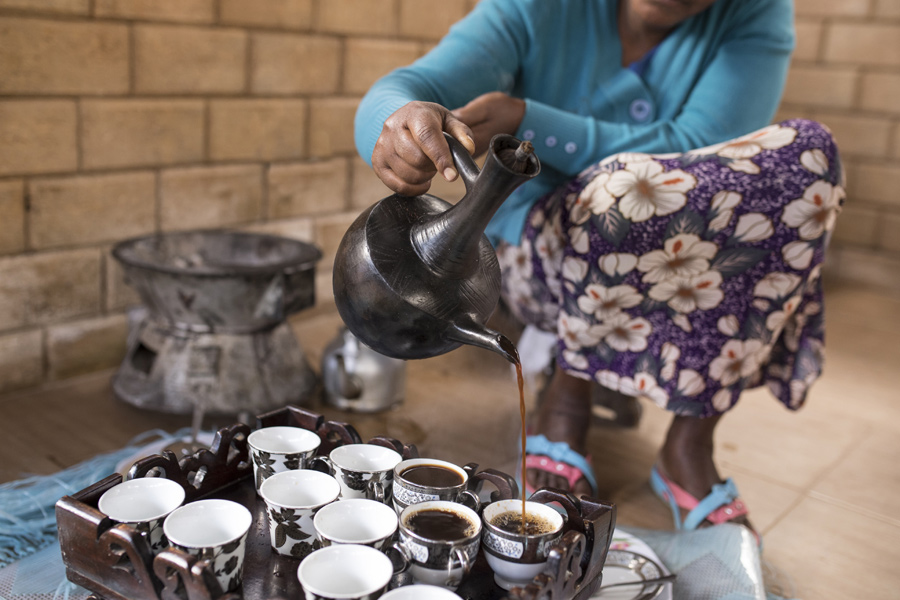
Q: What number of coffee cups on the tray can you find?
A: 11